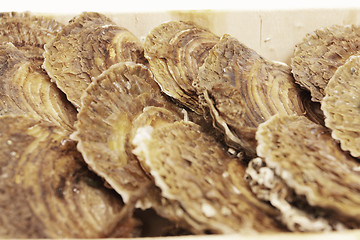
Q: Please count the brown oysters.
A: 11